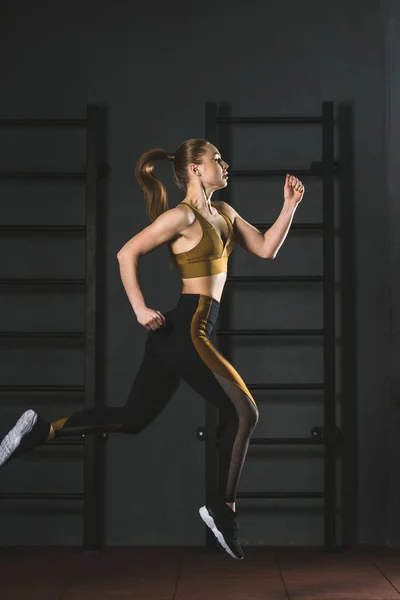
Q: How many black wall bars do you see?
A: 2